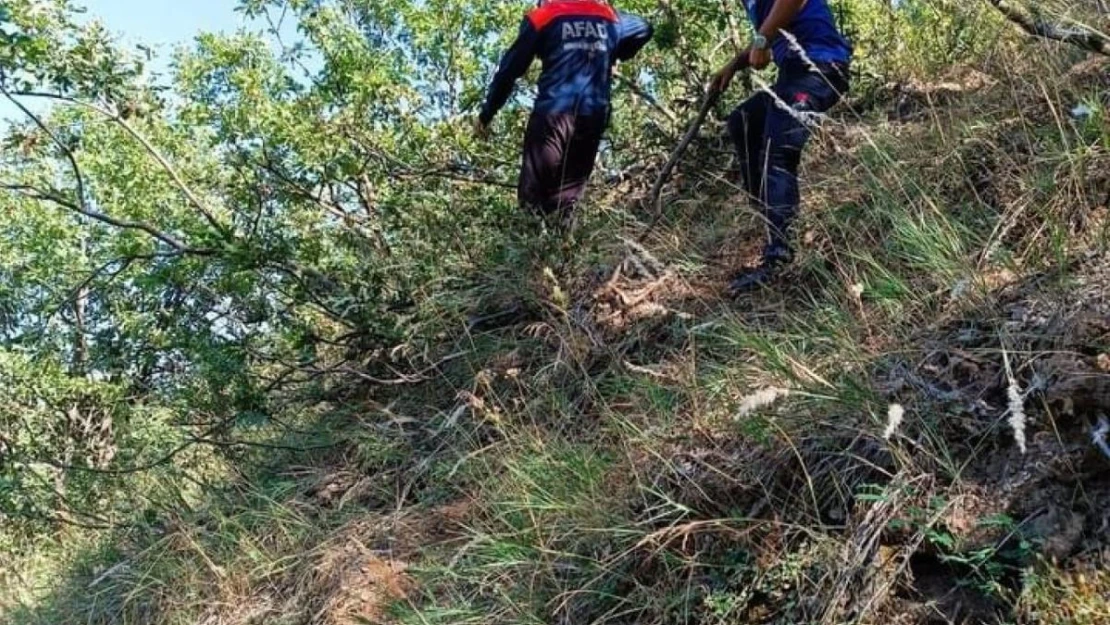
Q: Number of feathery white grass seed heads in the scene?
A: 5